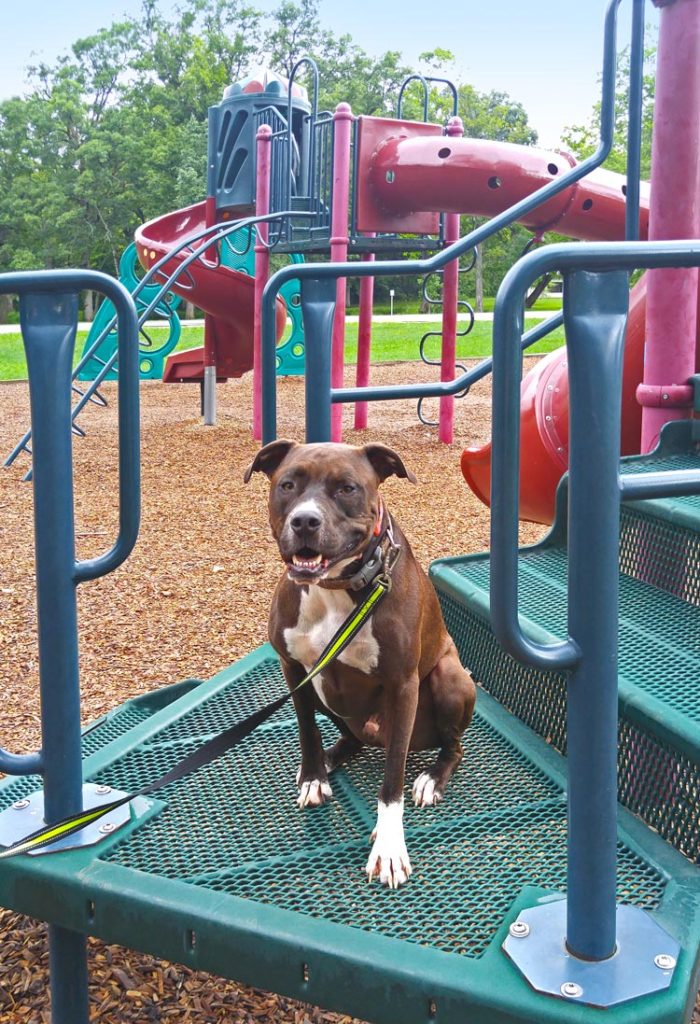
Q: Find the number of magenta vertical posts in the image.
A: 5